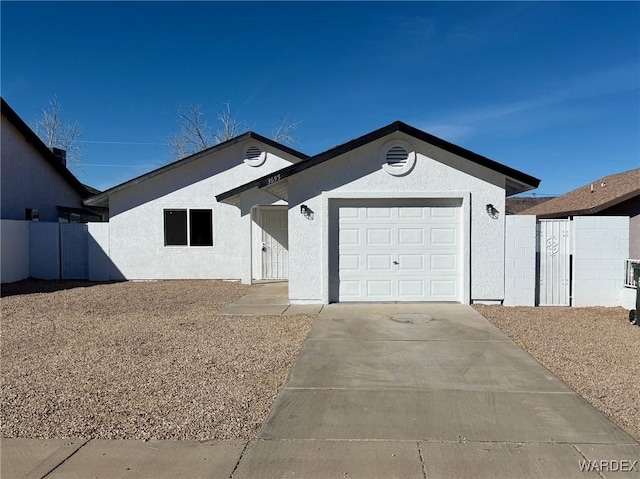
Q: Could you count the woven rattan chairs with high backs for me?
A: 0